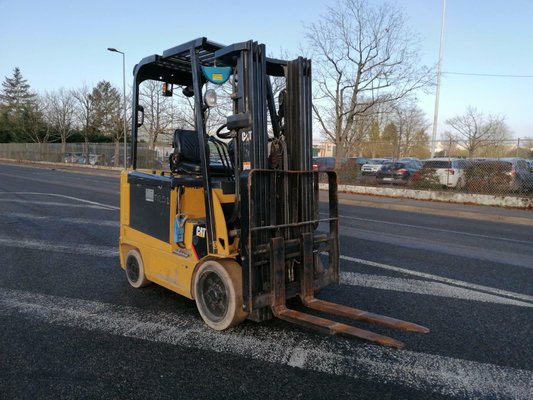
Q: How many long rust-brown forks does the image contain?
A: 2